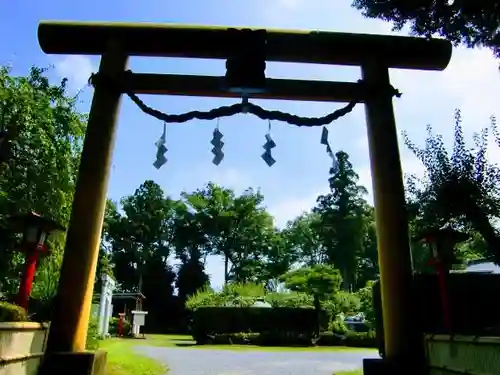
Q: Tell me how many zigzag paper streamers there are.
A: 4